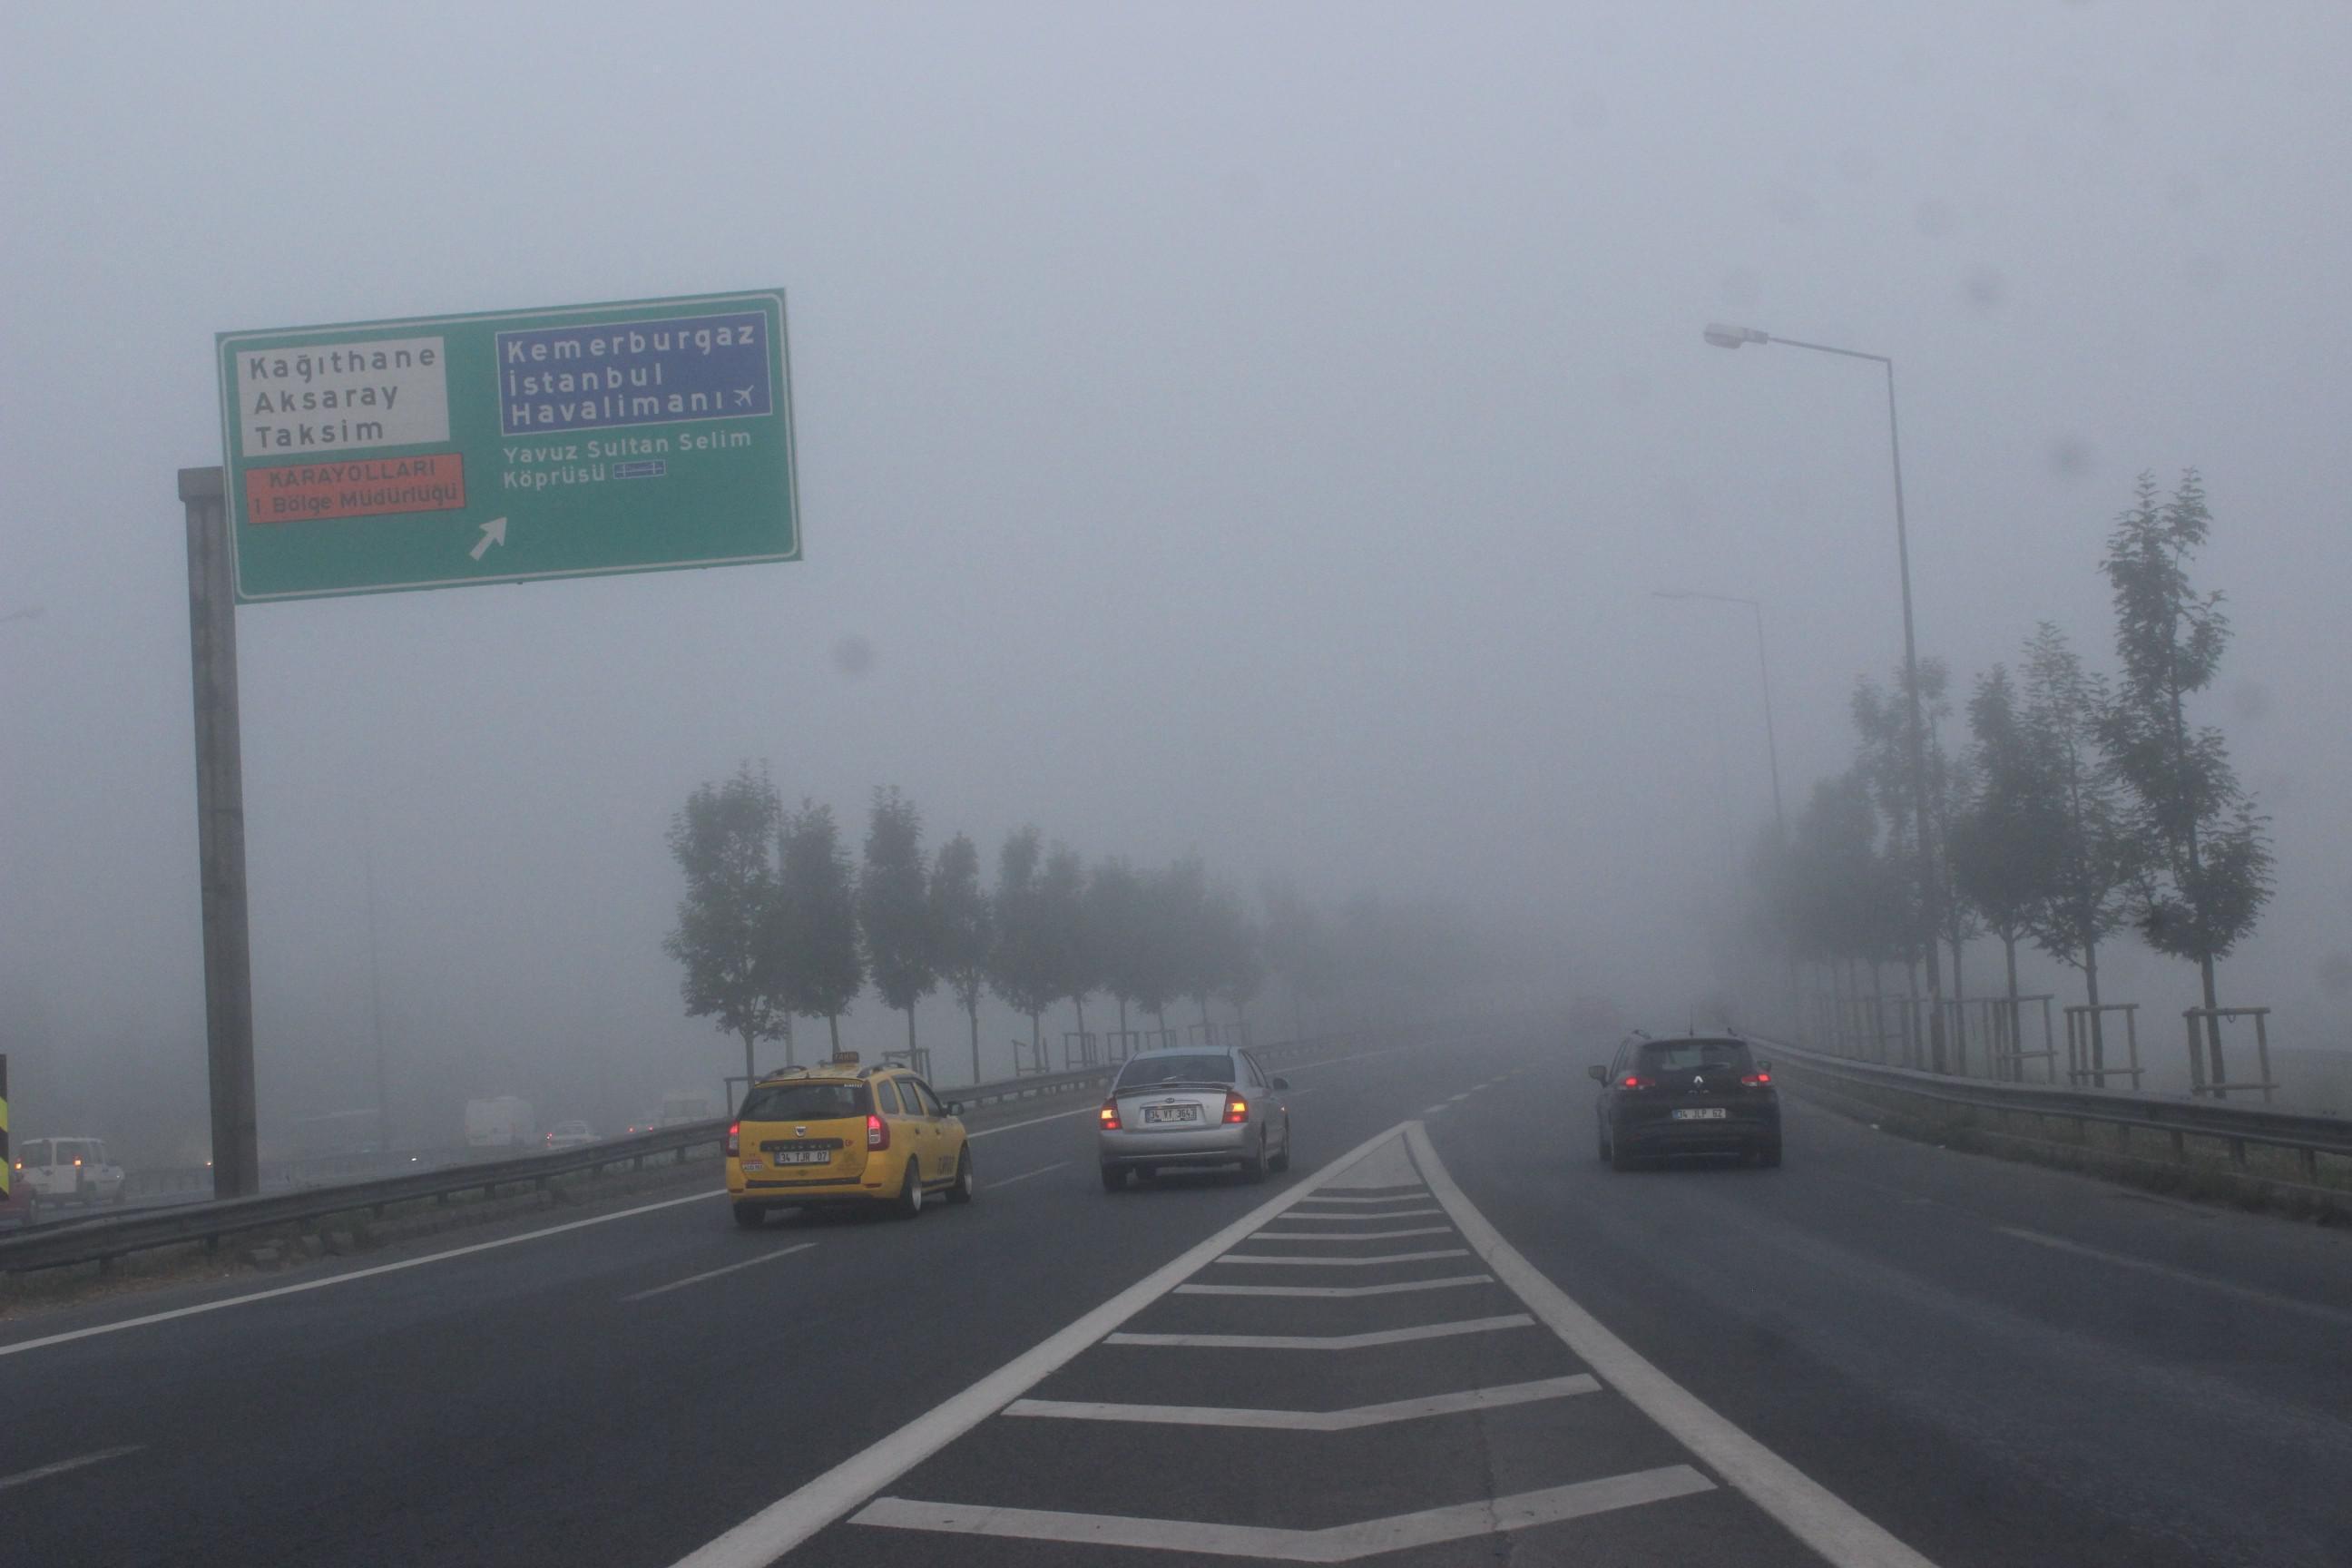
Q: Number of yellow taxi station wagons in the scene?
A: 1